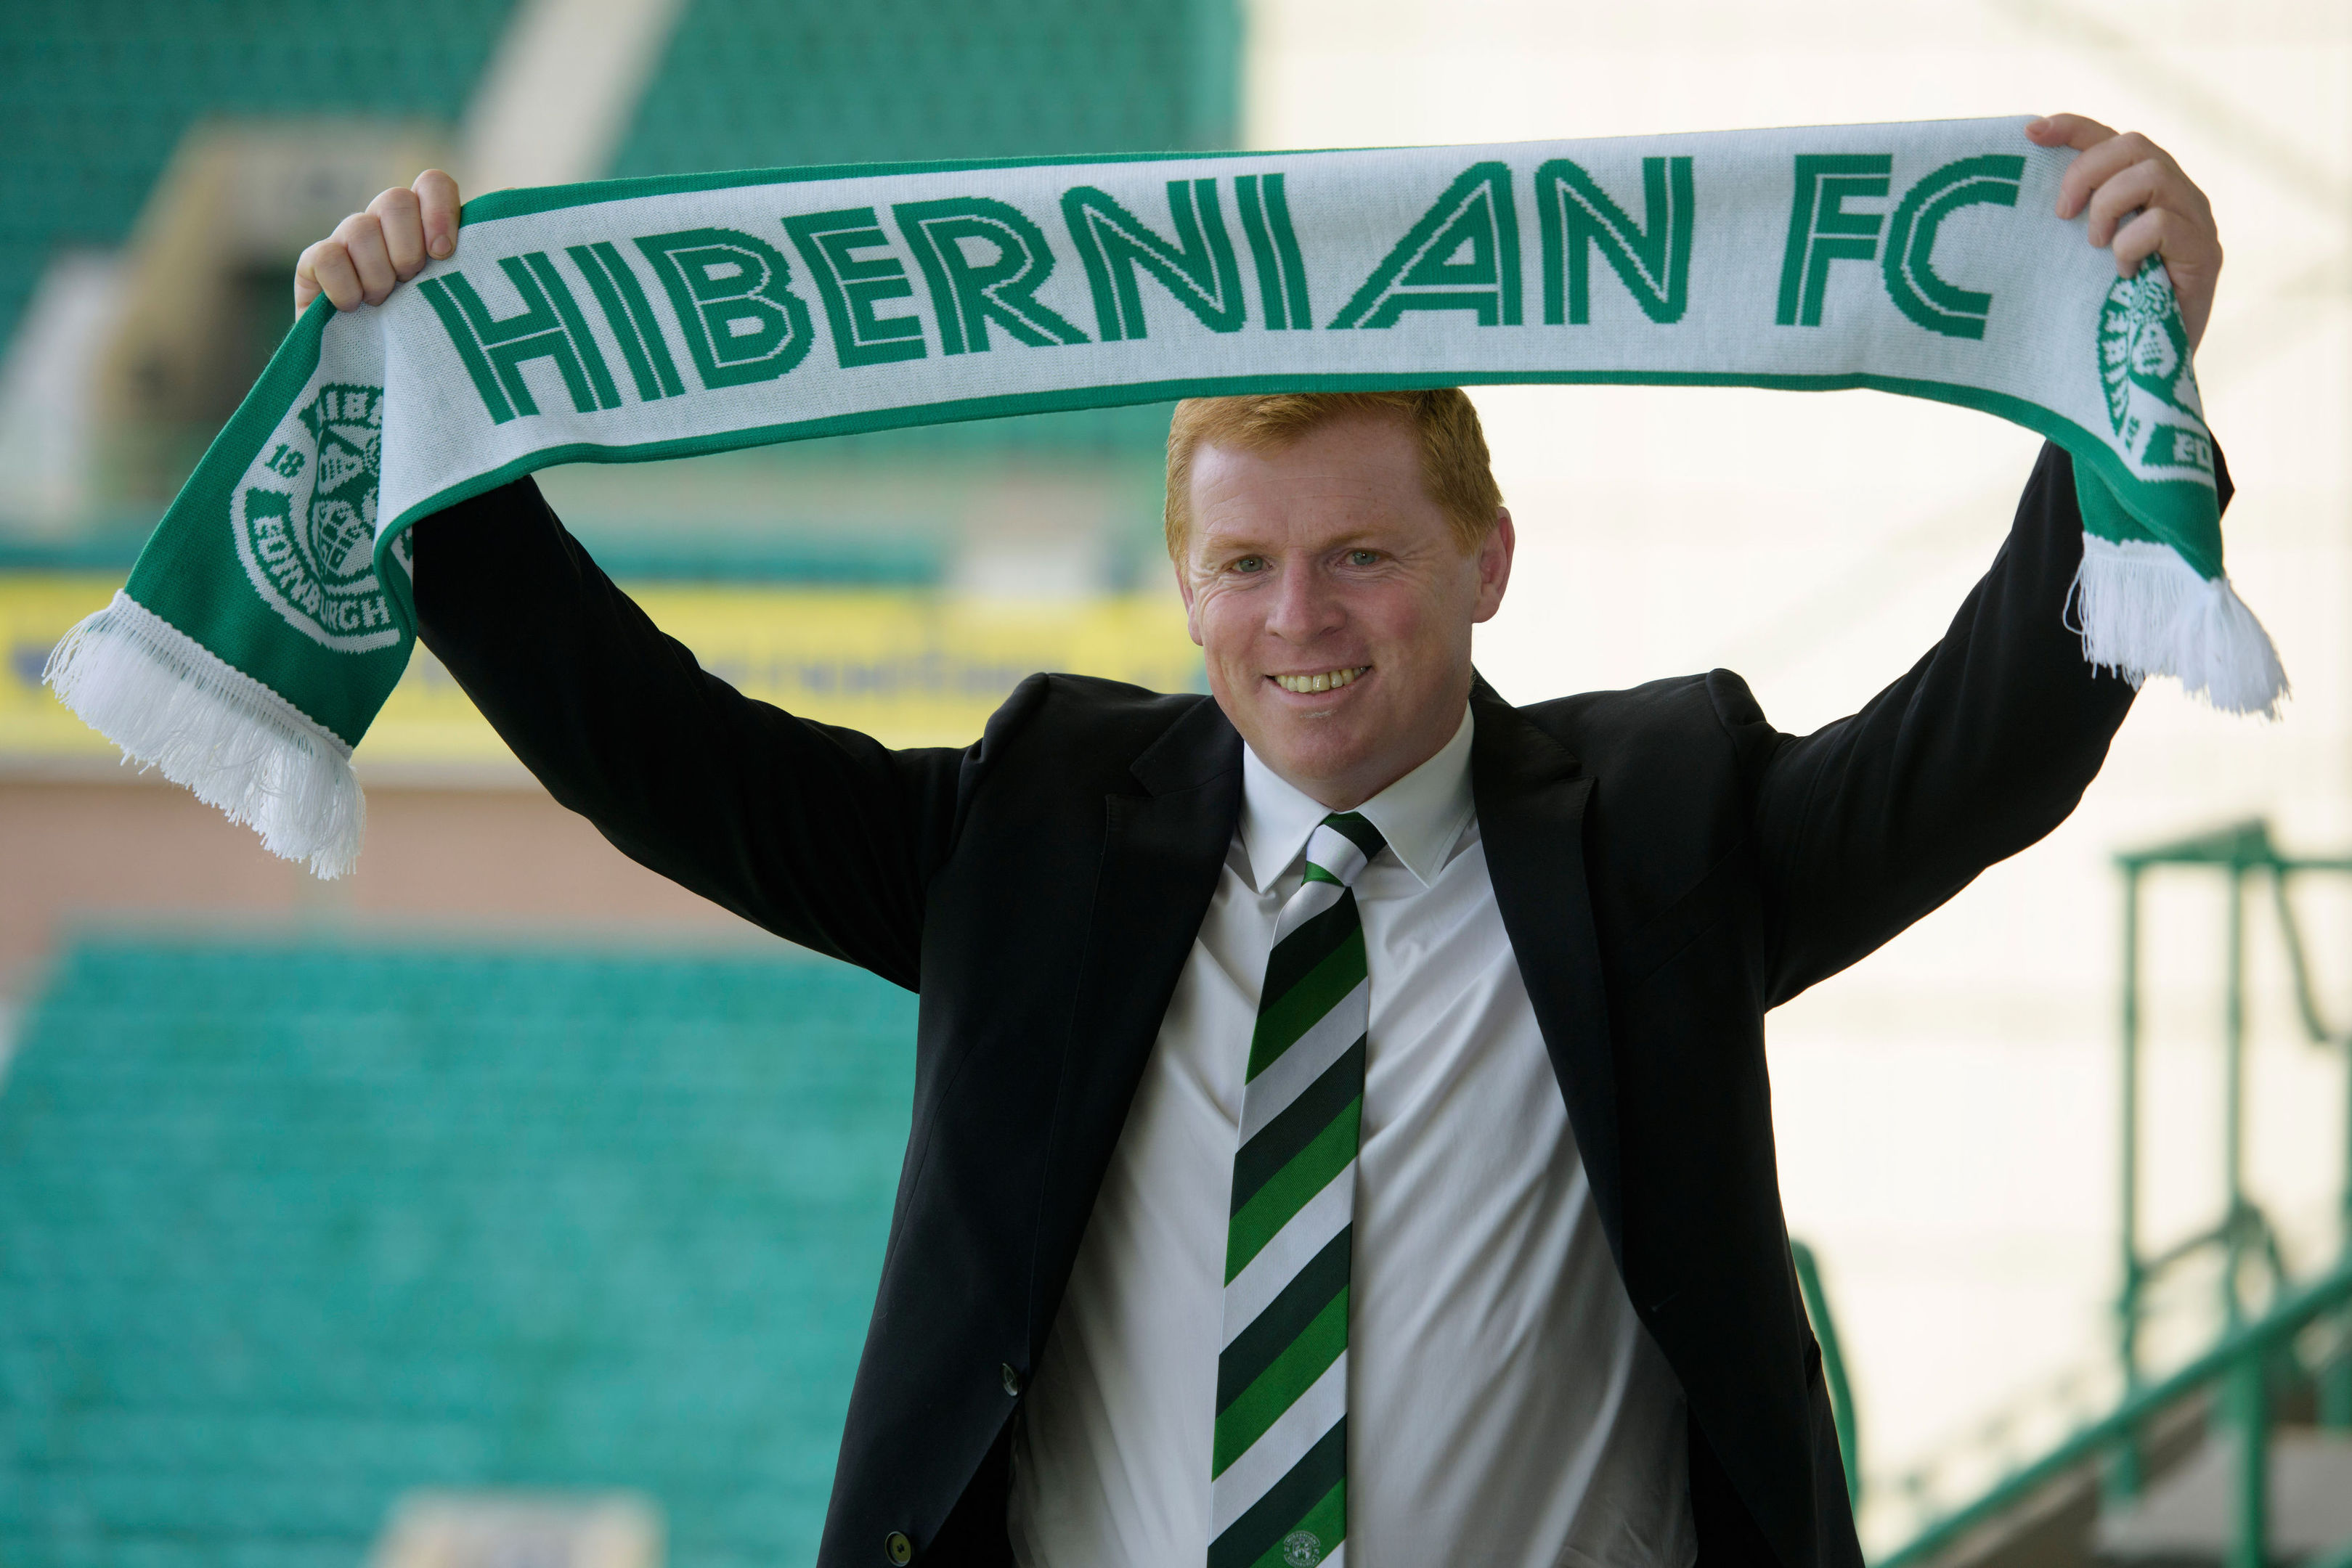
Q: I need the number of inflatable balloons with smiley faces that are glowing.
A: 0